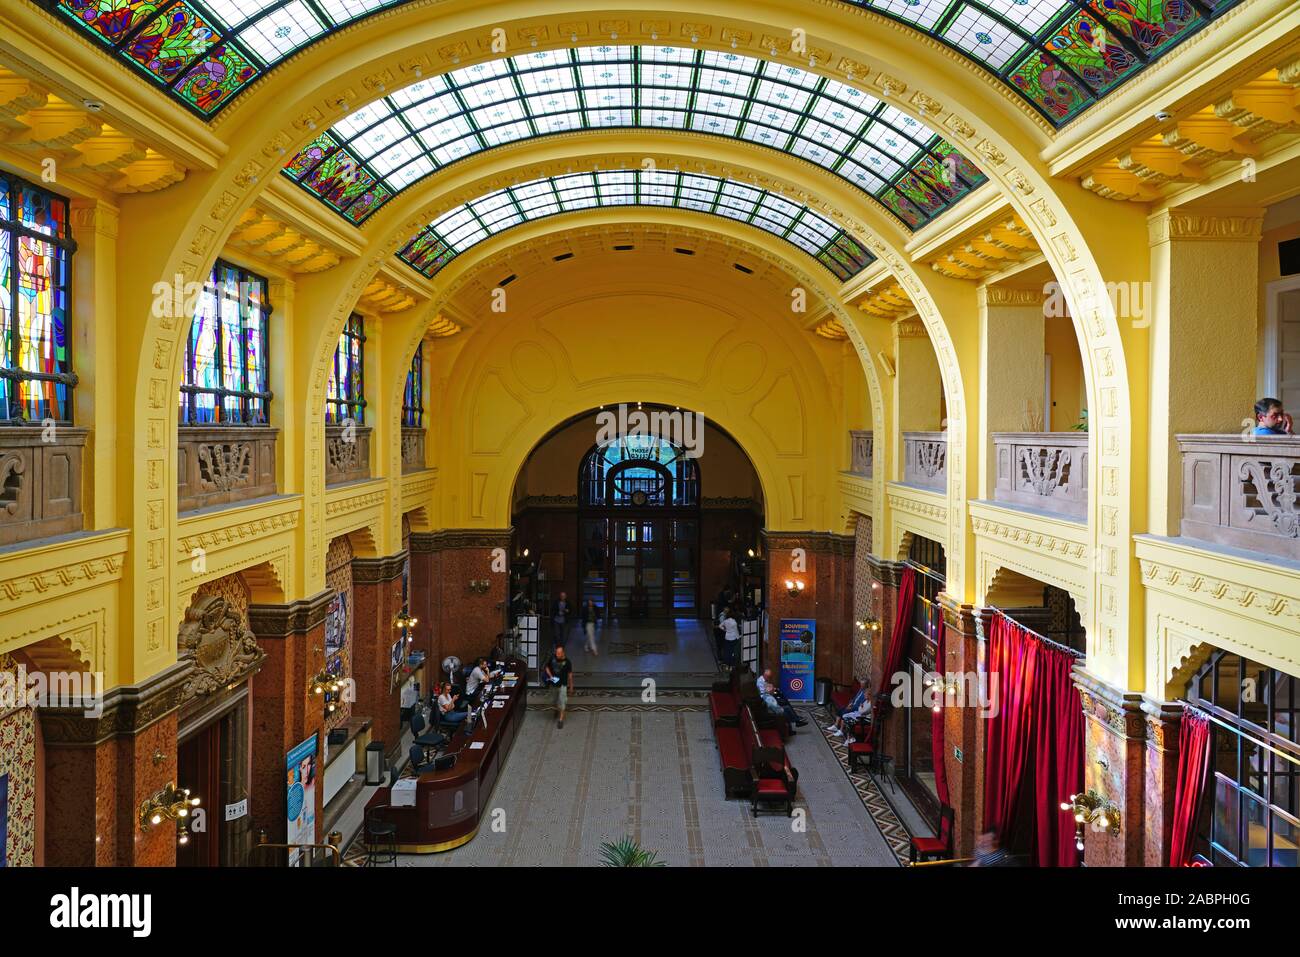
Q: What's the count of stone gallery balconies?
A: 8